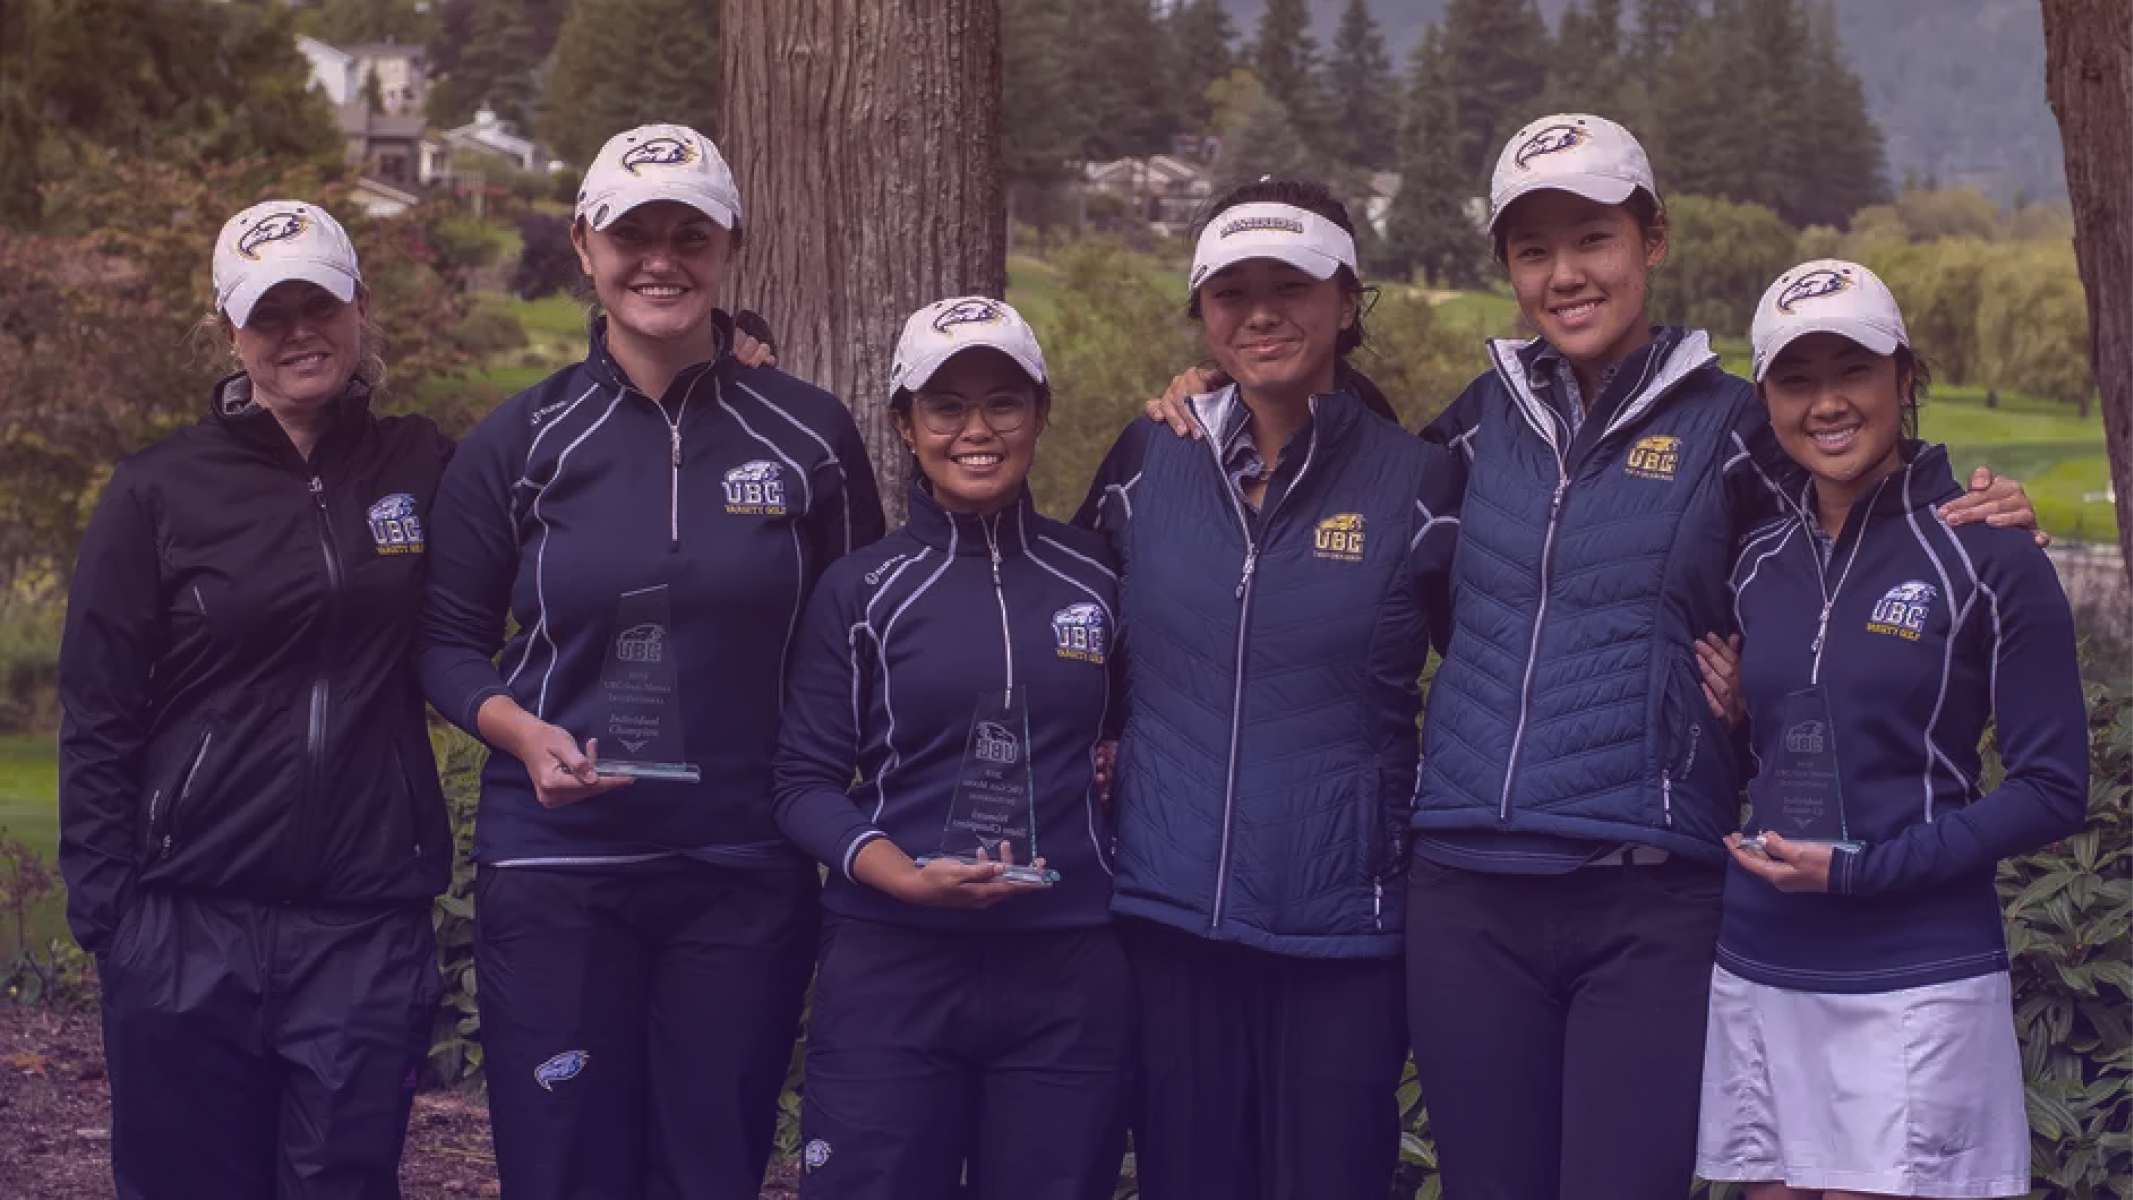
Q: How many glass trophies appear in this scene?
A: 3